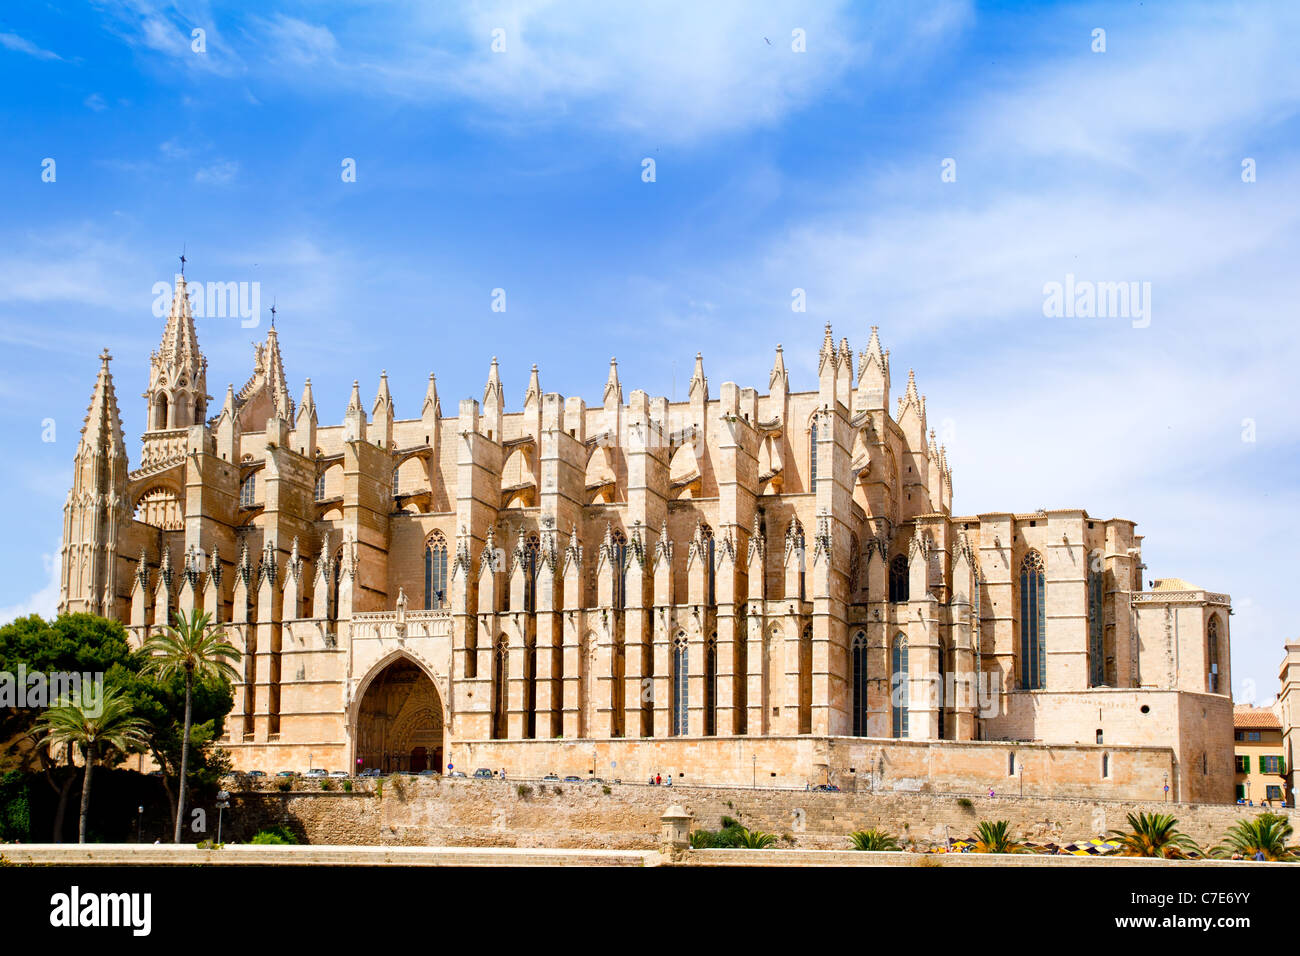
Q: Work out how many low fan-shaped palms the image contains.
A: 5